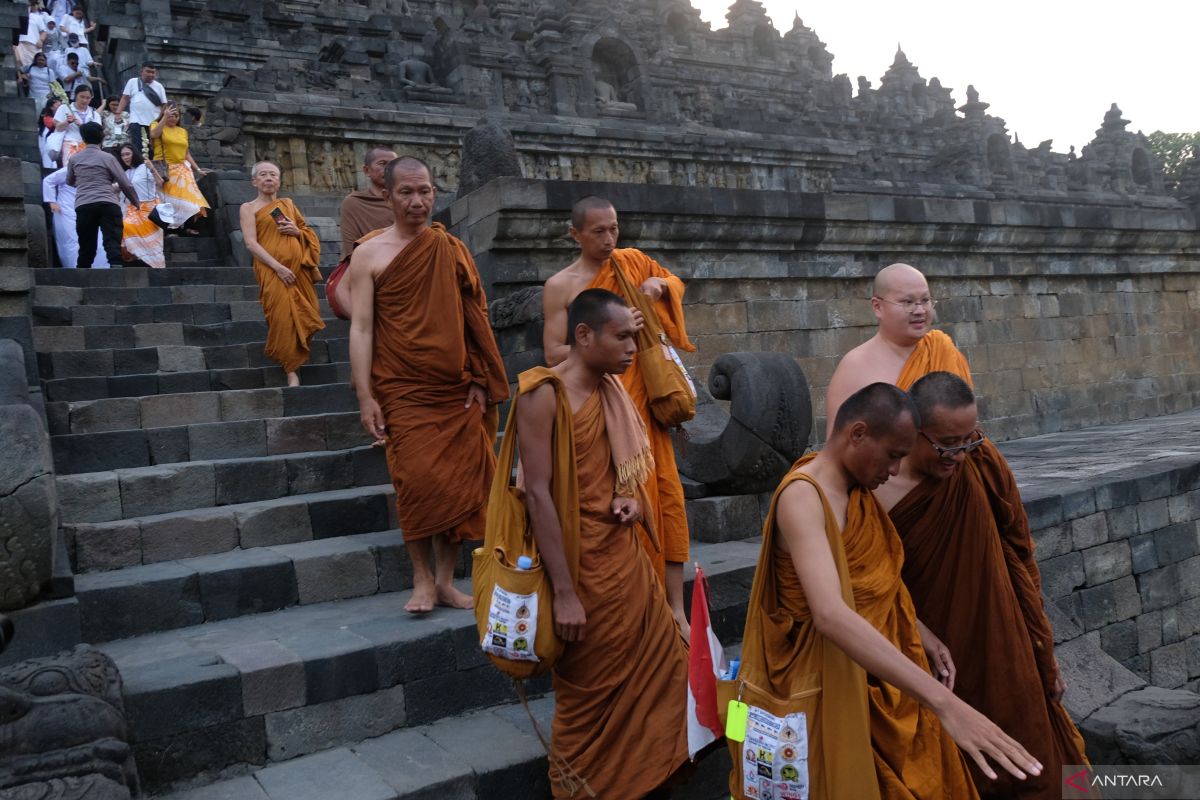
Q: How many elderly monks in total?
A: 1